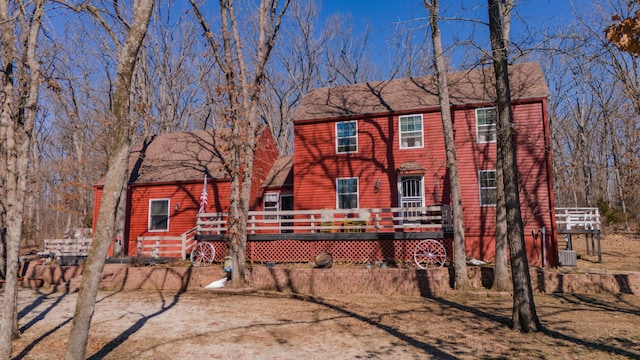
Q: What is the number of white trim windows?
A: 7